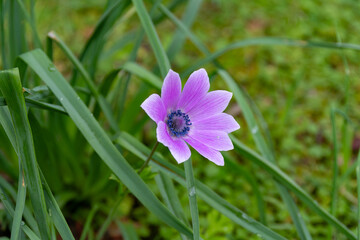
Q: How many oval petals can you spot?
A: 9